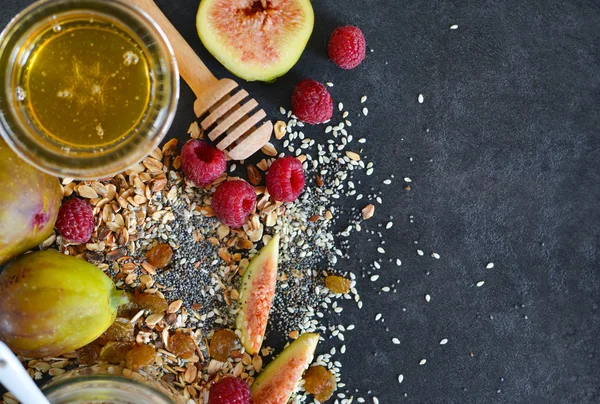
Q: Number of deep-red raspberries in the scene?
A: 7